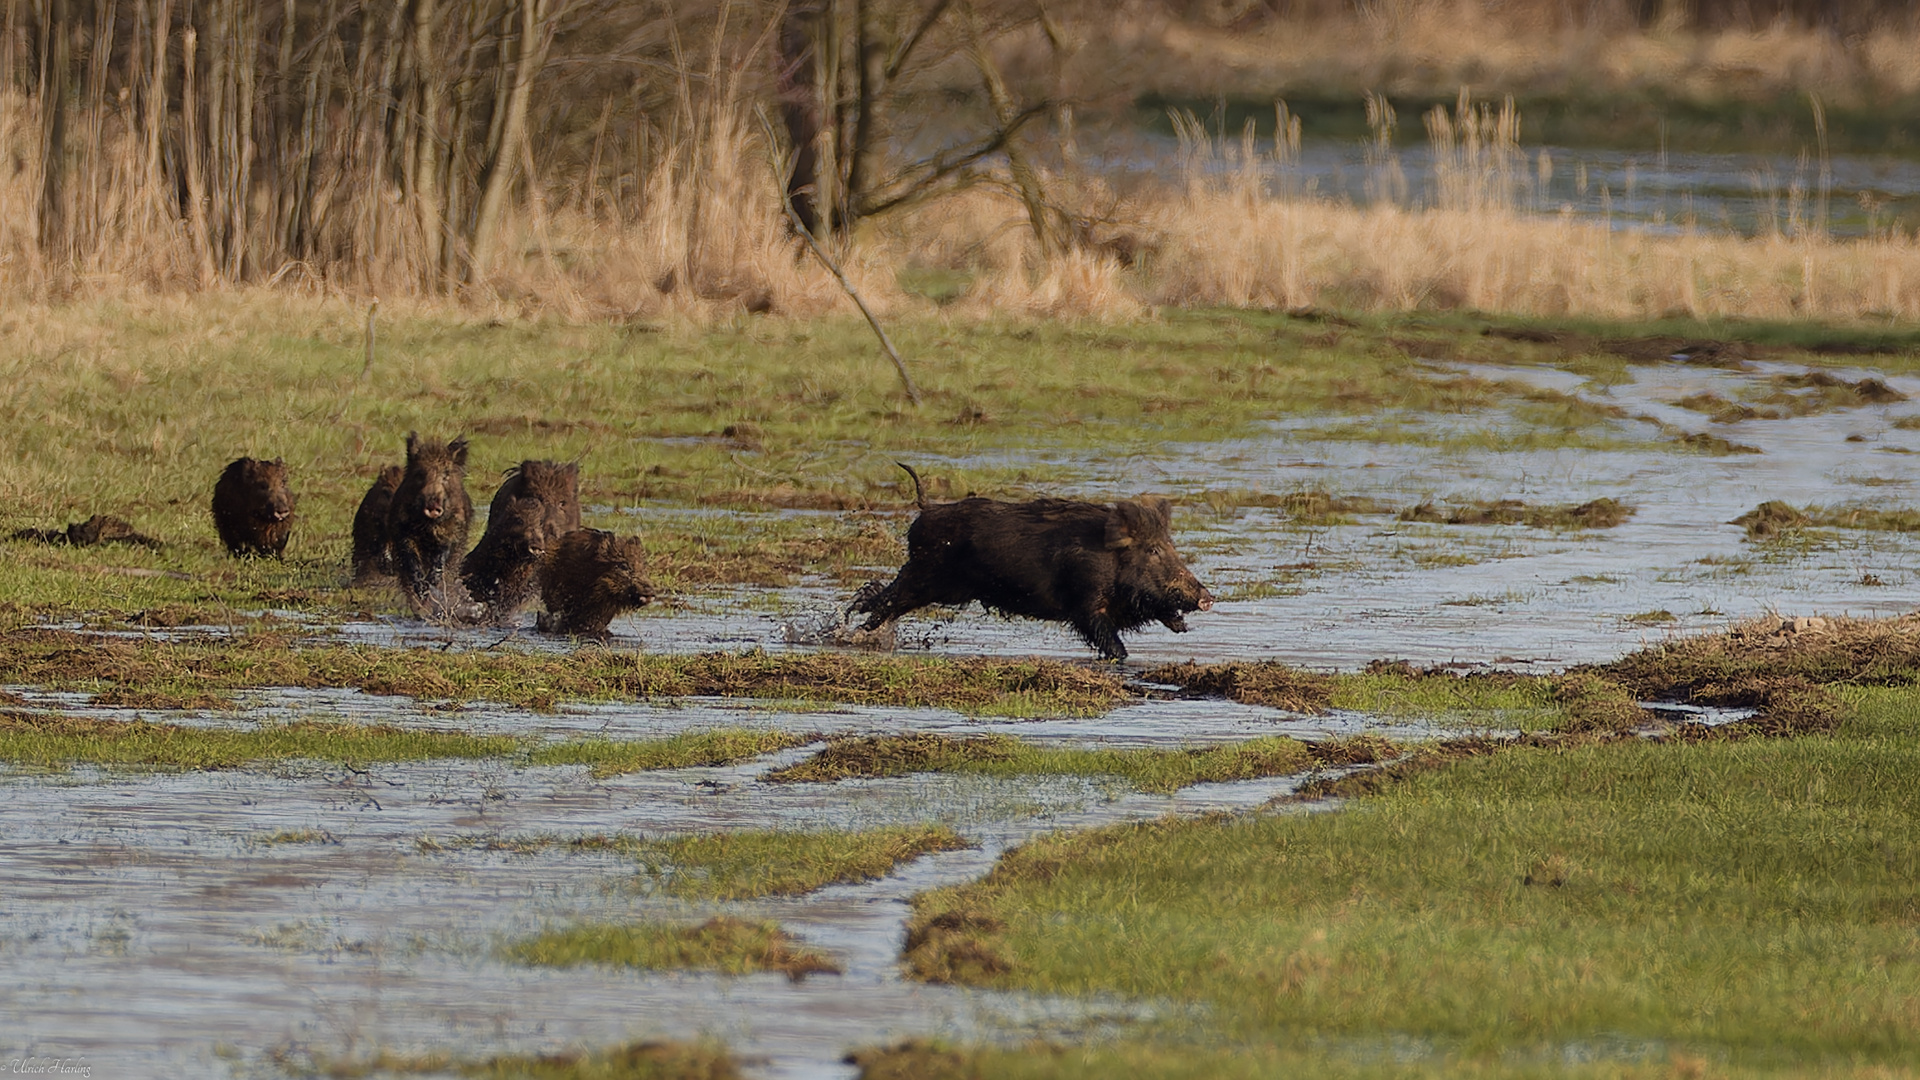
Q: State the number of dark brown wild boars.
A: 7